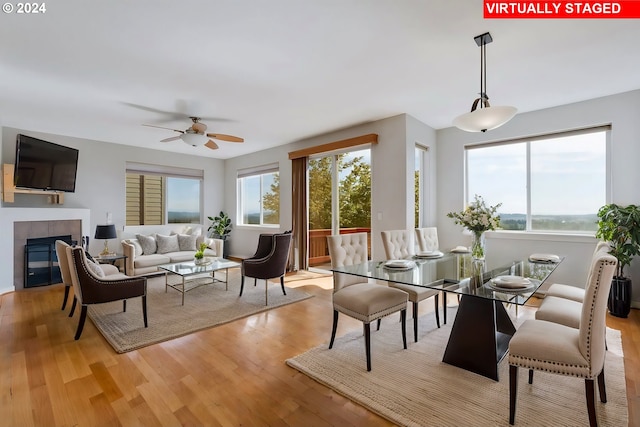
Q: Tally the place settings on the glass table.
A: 5